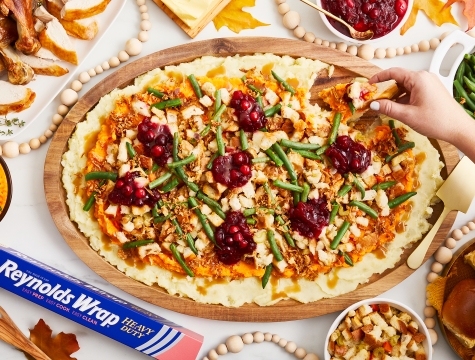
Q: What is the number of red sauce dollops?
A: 7